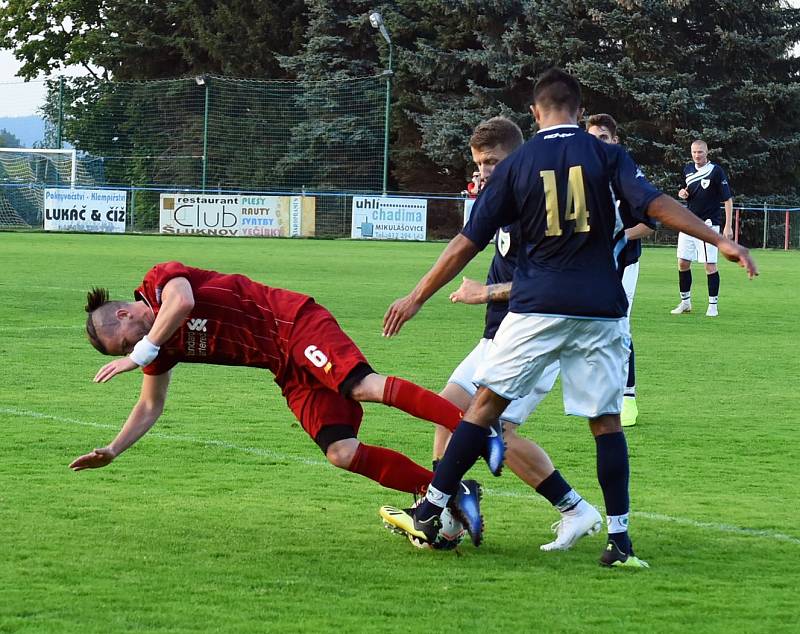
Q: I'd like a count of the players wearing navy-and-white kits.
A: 4